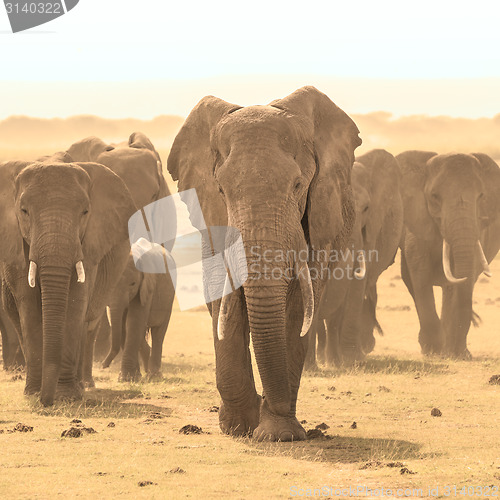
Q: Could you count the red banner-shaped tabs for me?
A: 0